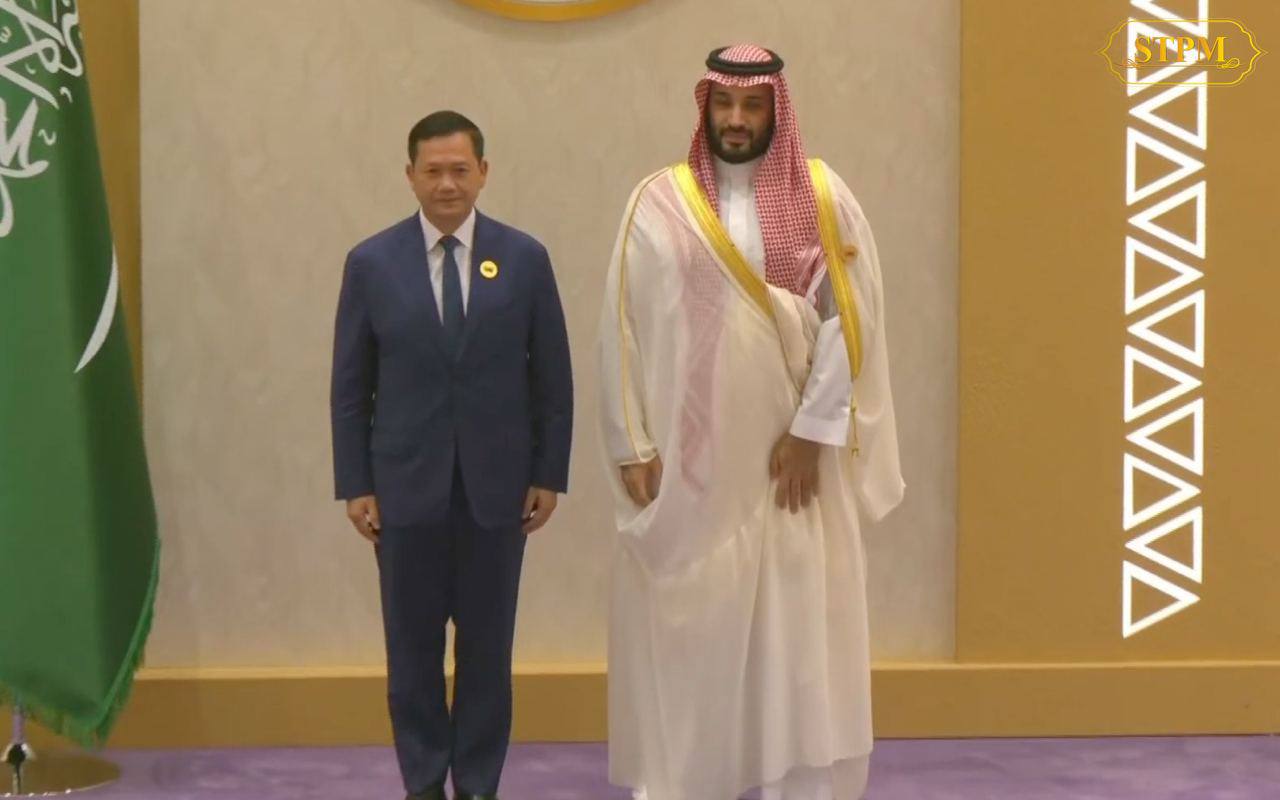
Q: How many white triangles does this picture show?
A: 12